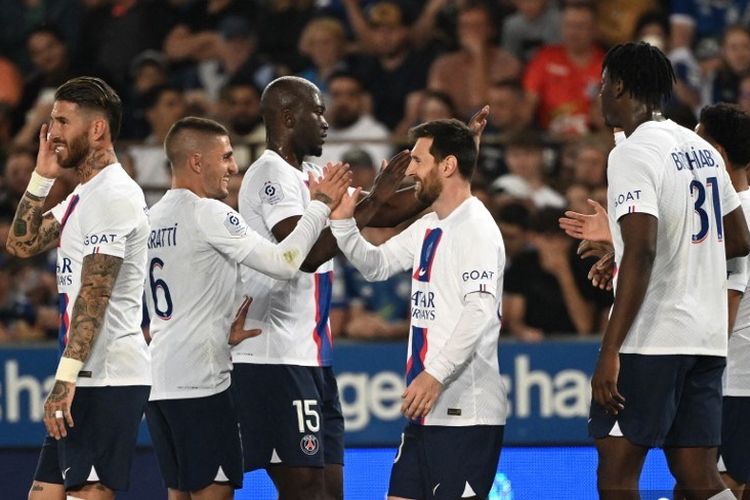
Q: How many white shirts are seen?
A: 6